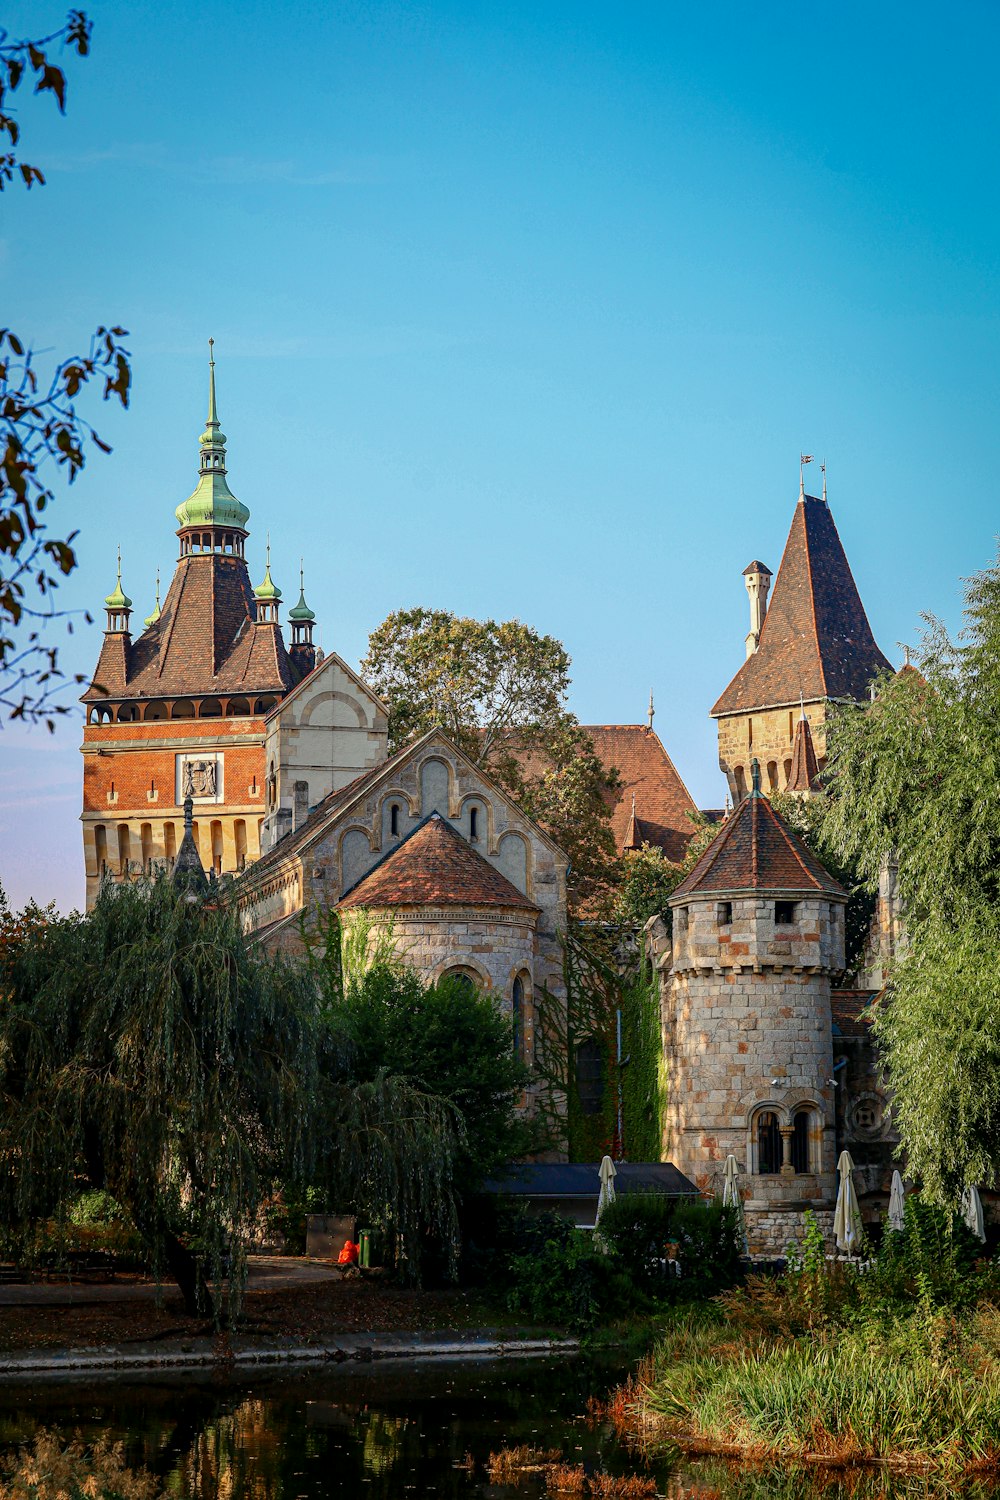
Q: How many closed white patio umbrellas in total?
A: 5